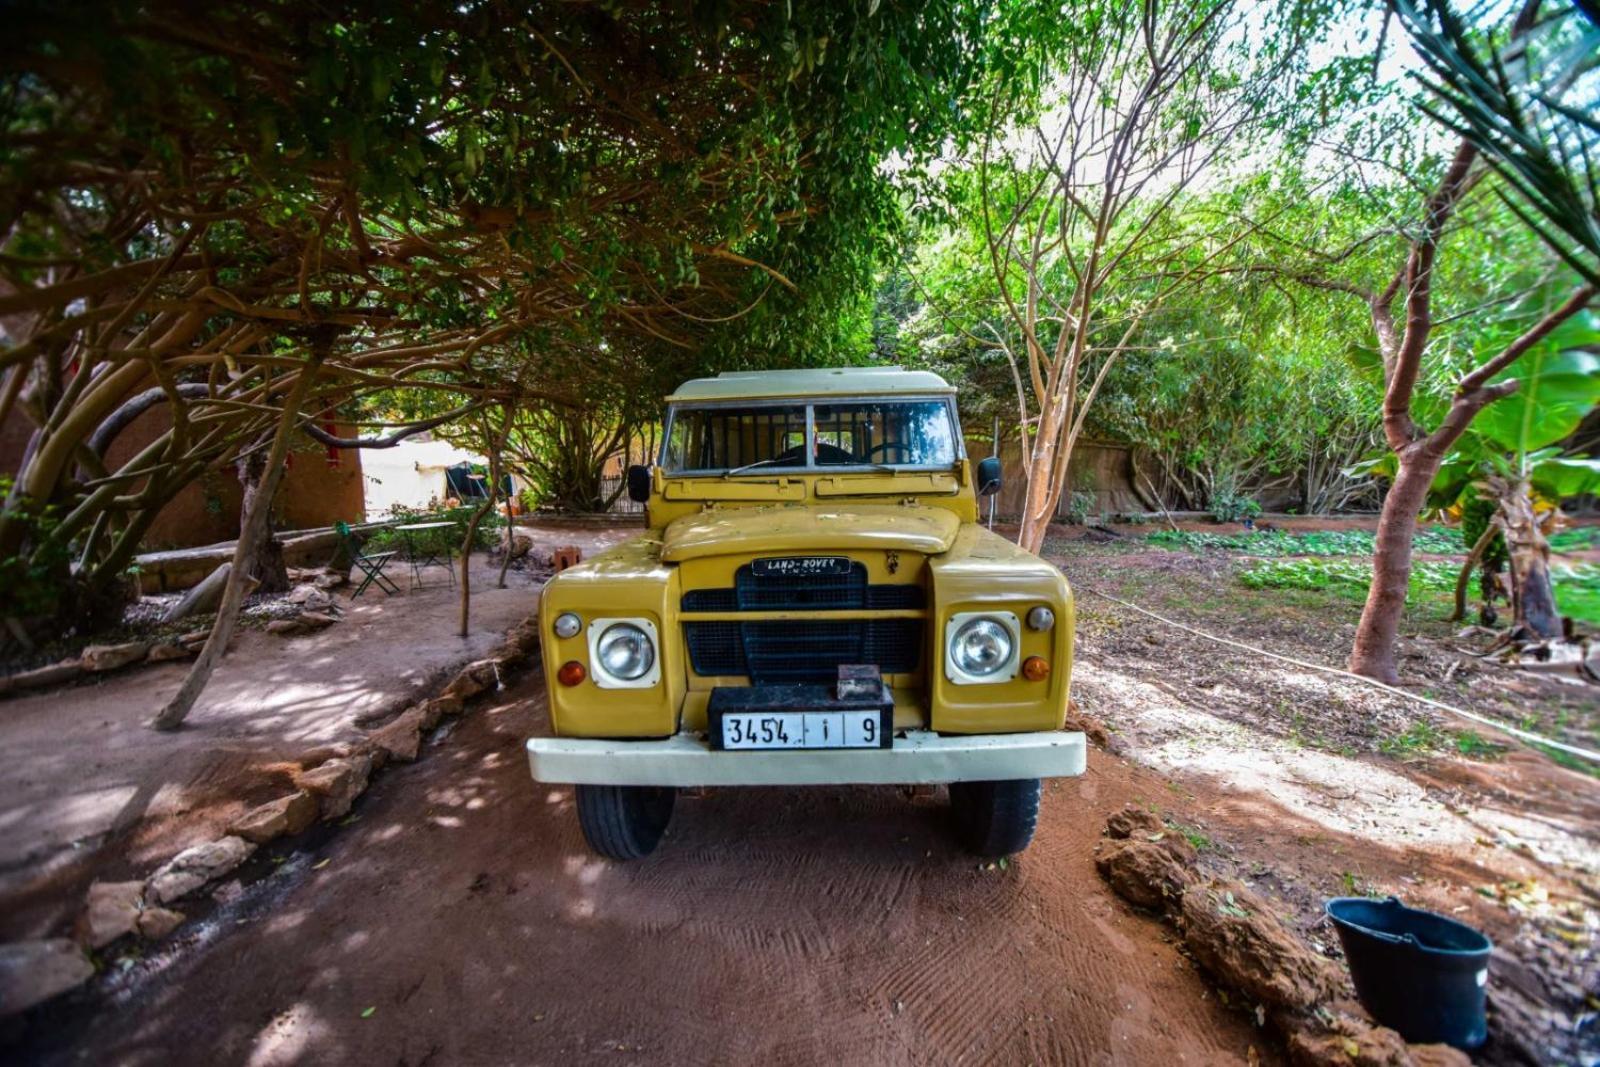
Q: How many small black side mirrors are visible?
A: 2